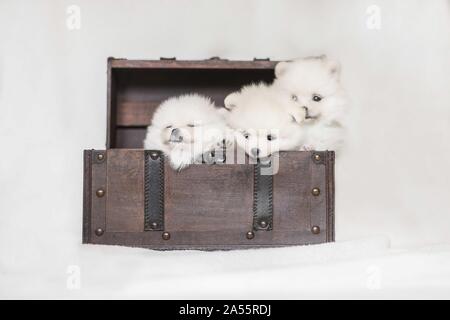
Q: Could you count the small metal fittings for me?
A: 11